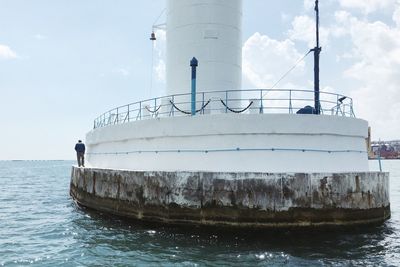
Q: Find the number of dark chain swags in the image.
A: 3